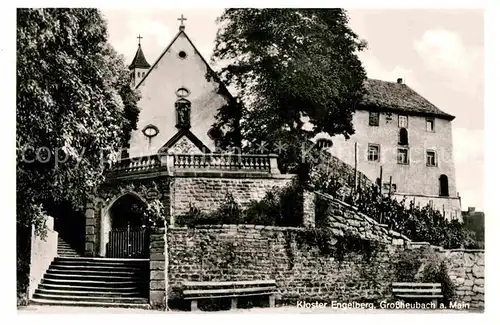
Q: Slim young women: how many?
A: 0